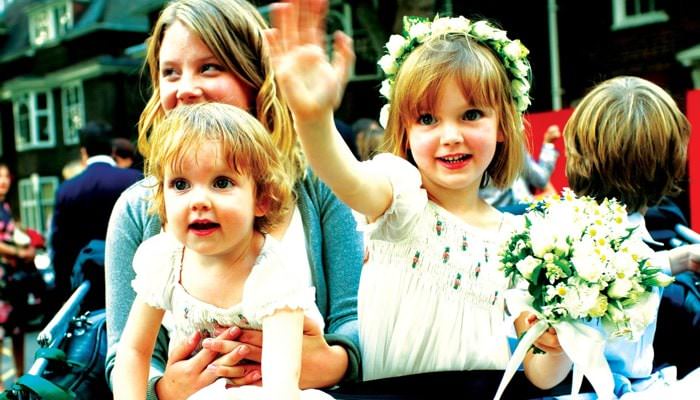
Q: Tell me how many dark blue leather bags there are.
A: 1